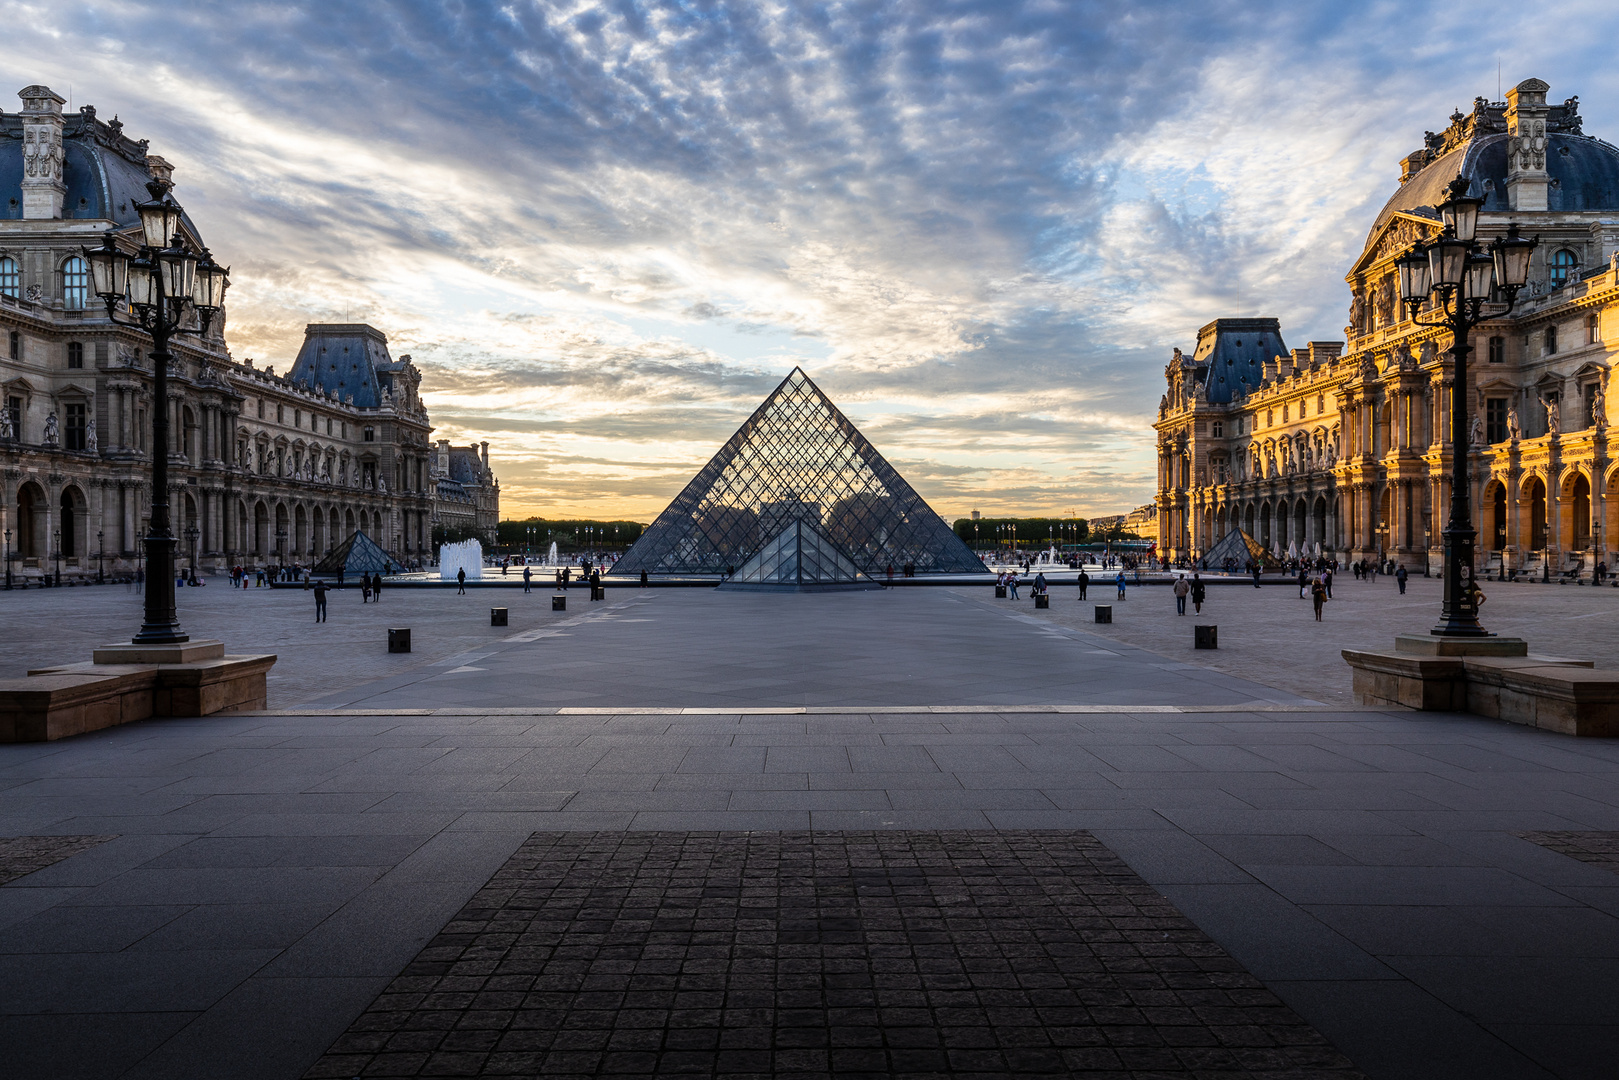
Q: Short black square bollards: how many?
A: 8